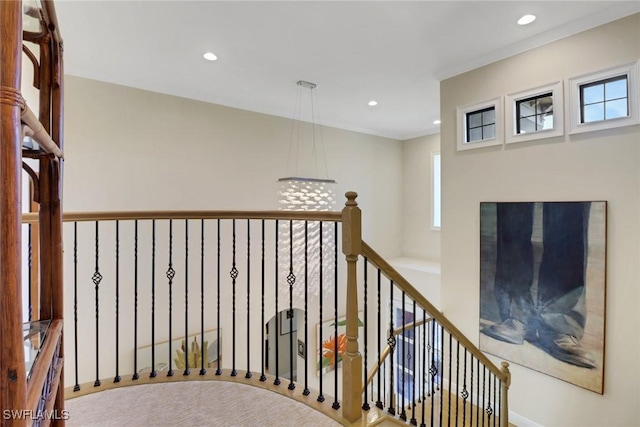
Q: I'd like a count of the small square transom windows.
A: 3